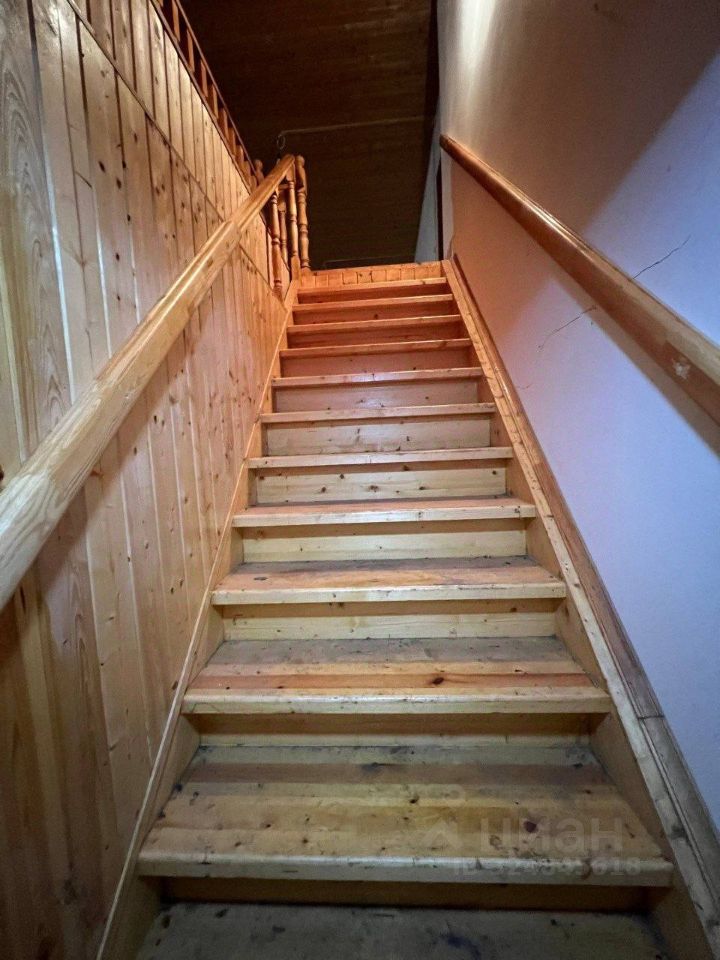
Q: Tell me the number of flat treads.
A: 12